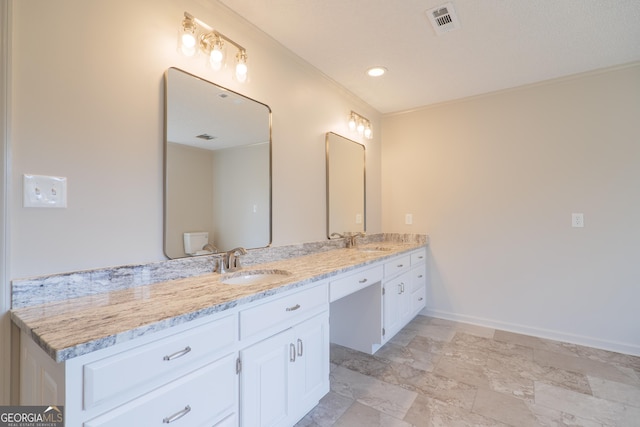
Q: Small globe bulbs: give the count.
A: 6